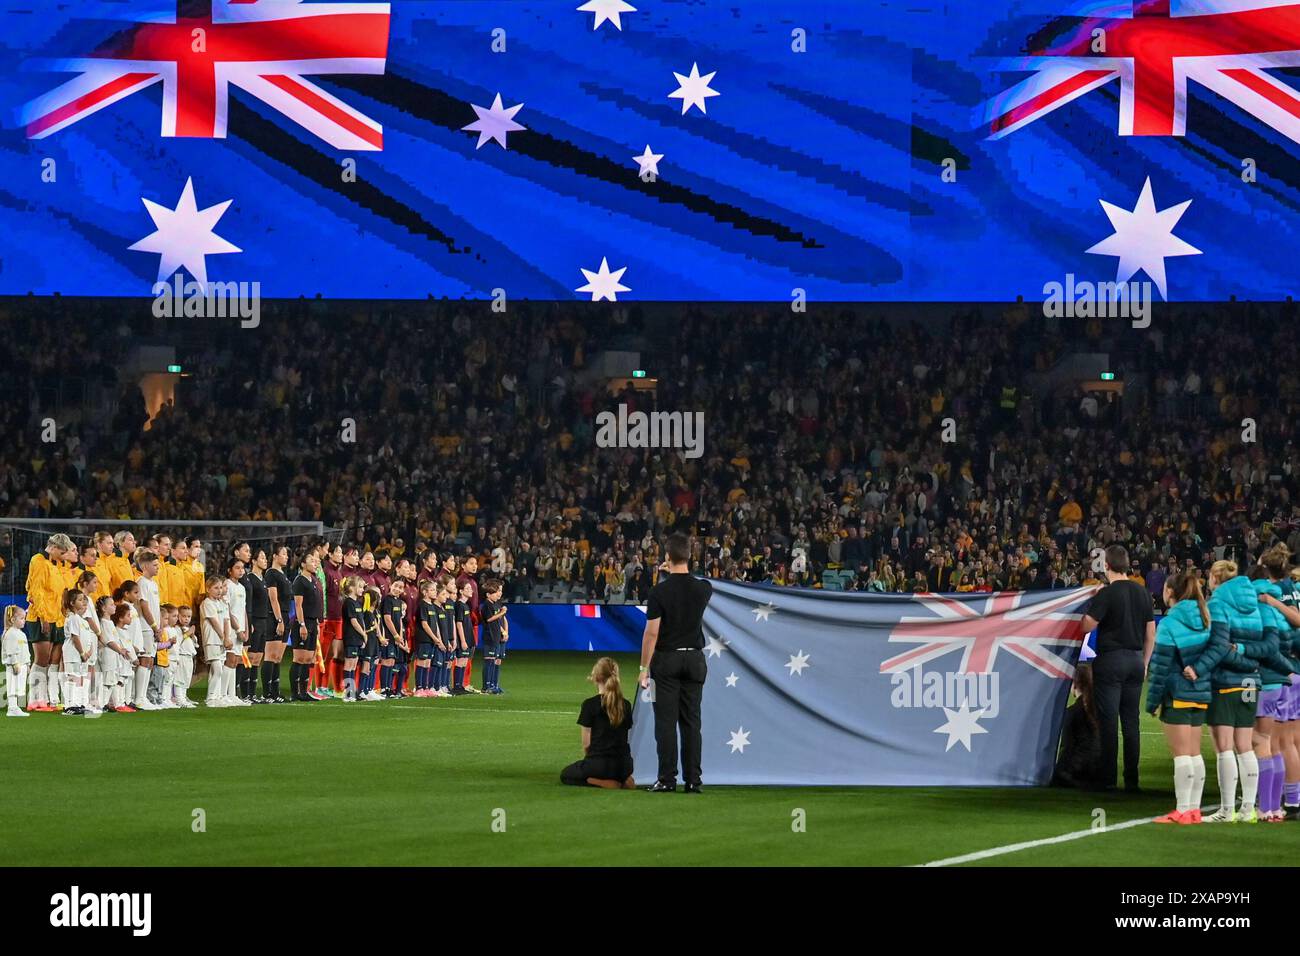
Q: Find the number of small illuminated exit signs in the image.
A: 3